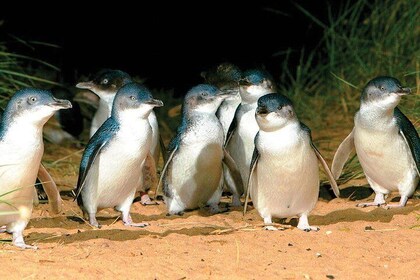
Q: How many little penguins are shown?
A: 8